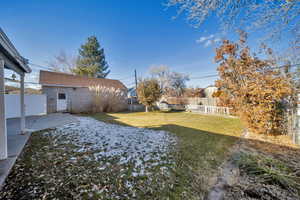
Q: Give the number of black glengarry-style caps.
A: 0